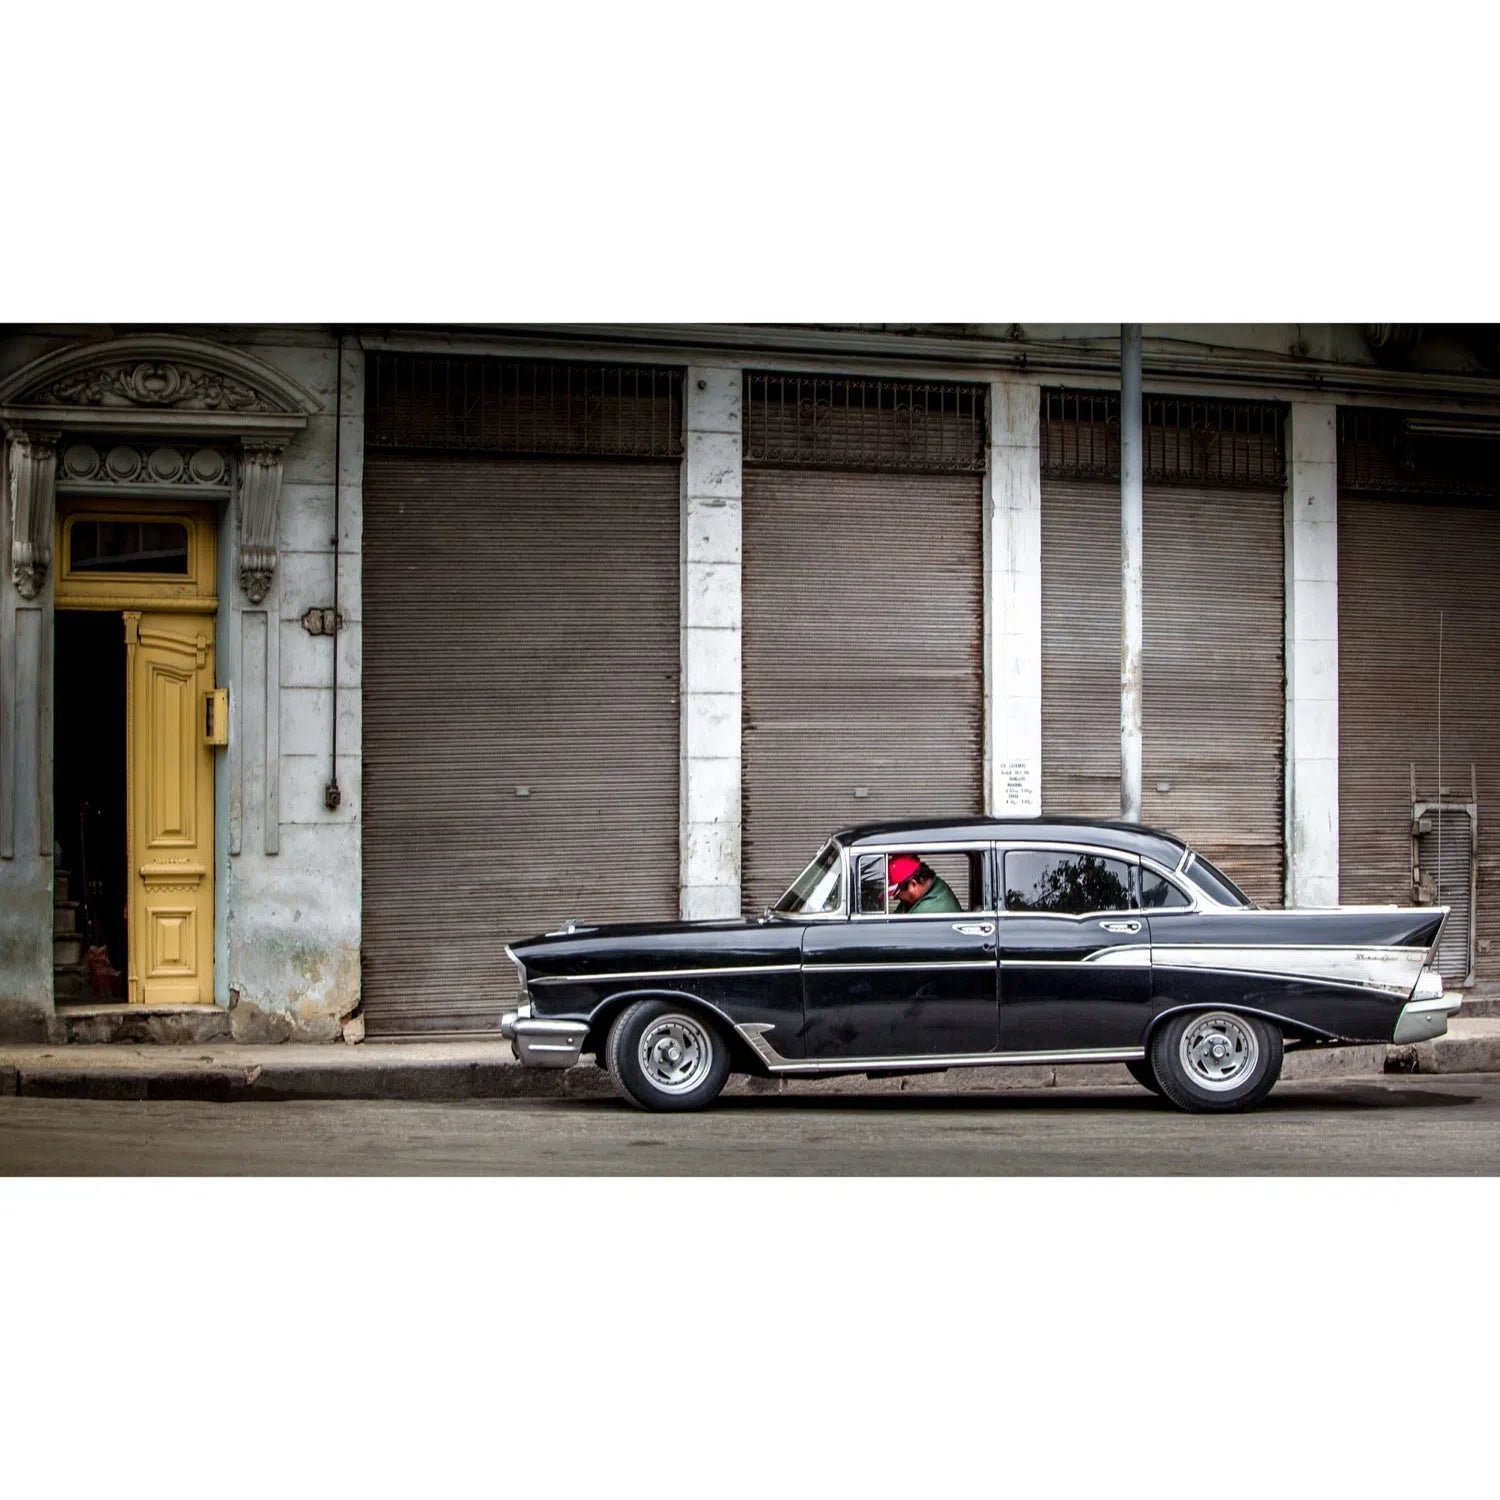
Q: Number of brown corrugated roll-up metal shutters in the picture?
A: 4